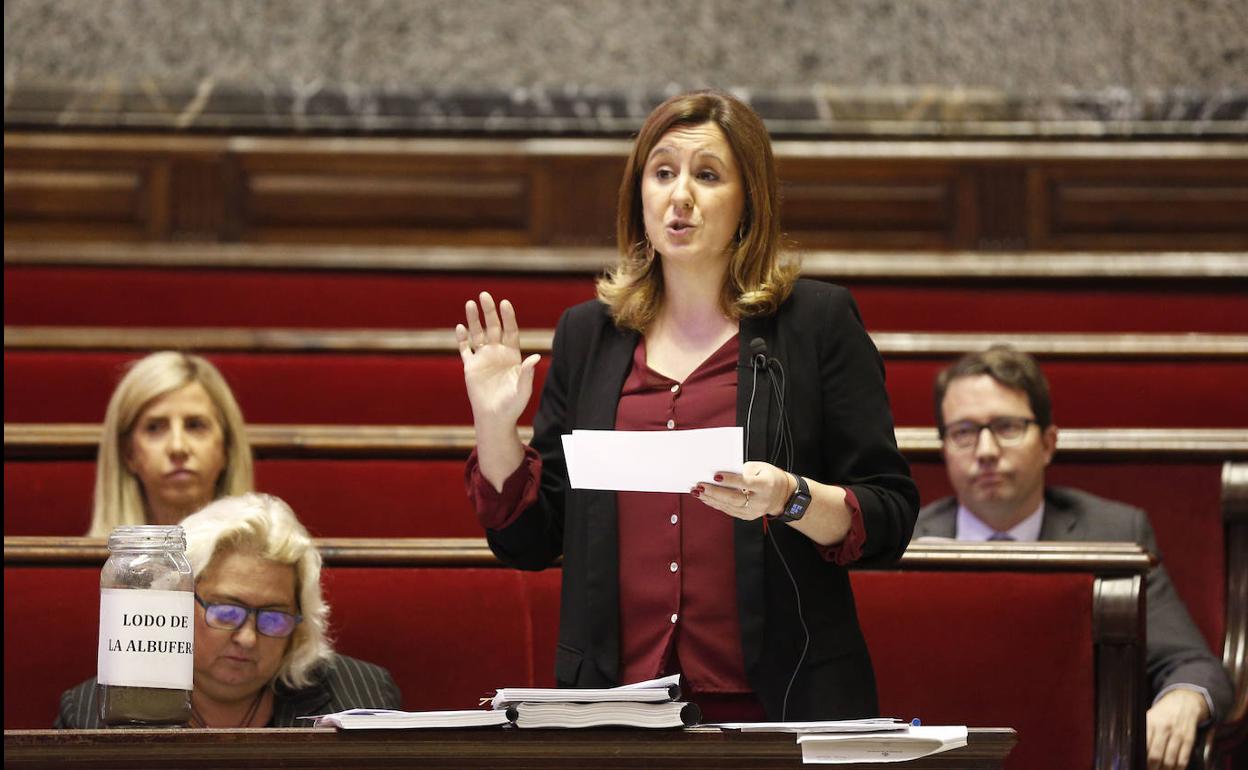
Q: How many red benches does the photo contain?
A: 4